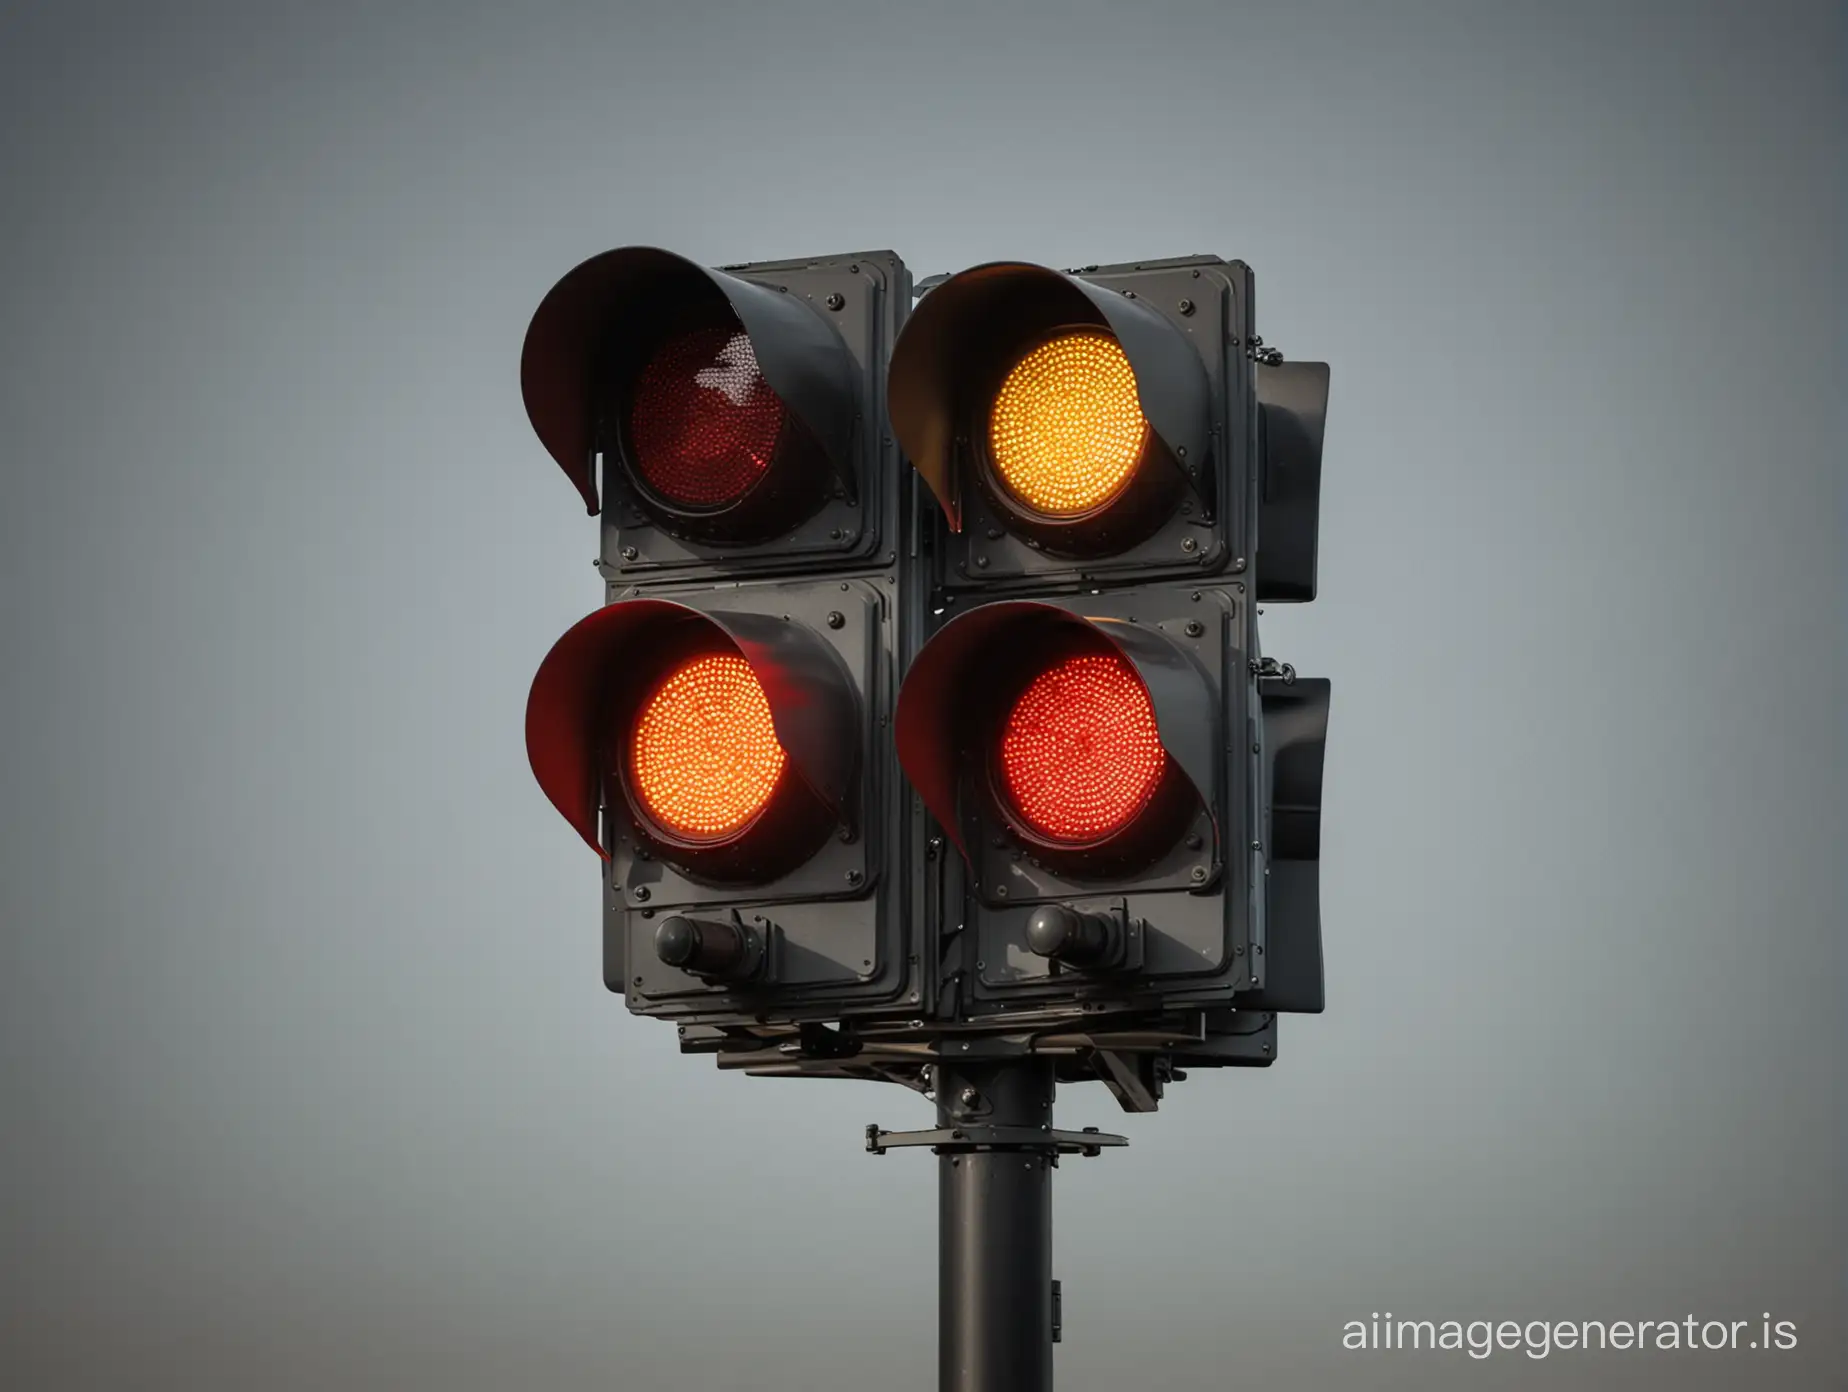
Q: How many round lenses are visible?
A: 4